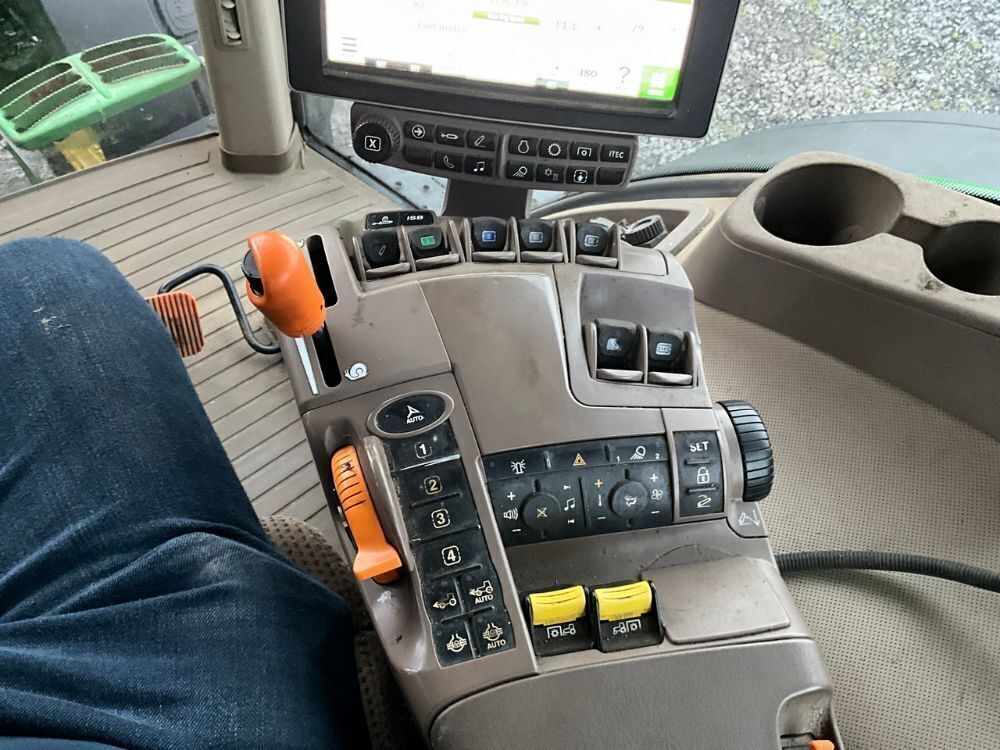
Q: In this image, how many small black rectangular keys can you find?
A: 14